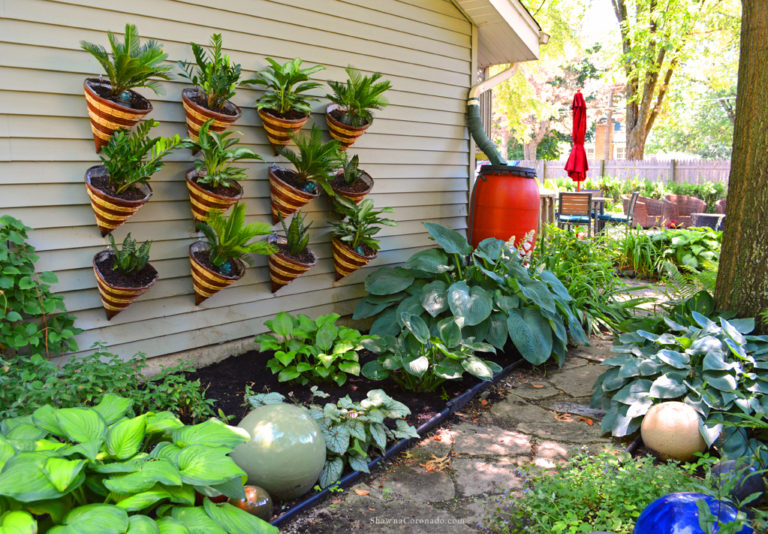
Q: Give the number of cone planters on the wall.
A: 12